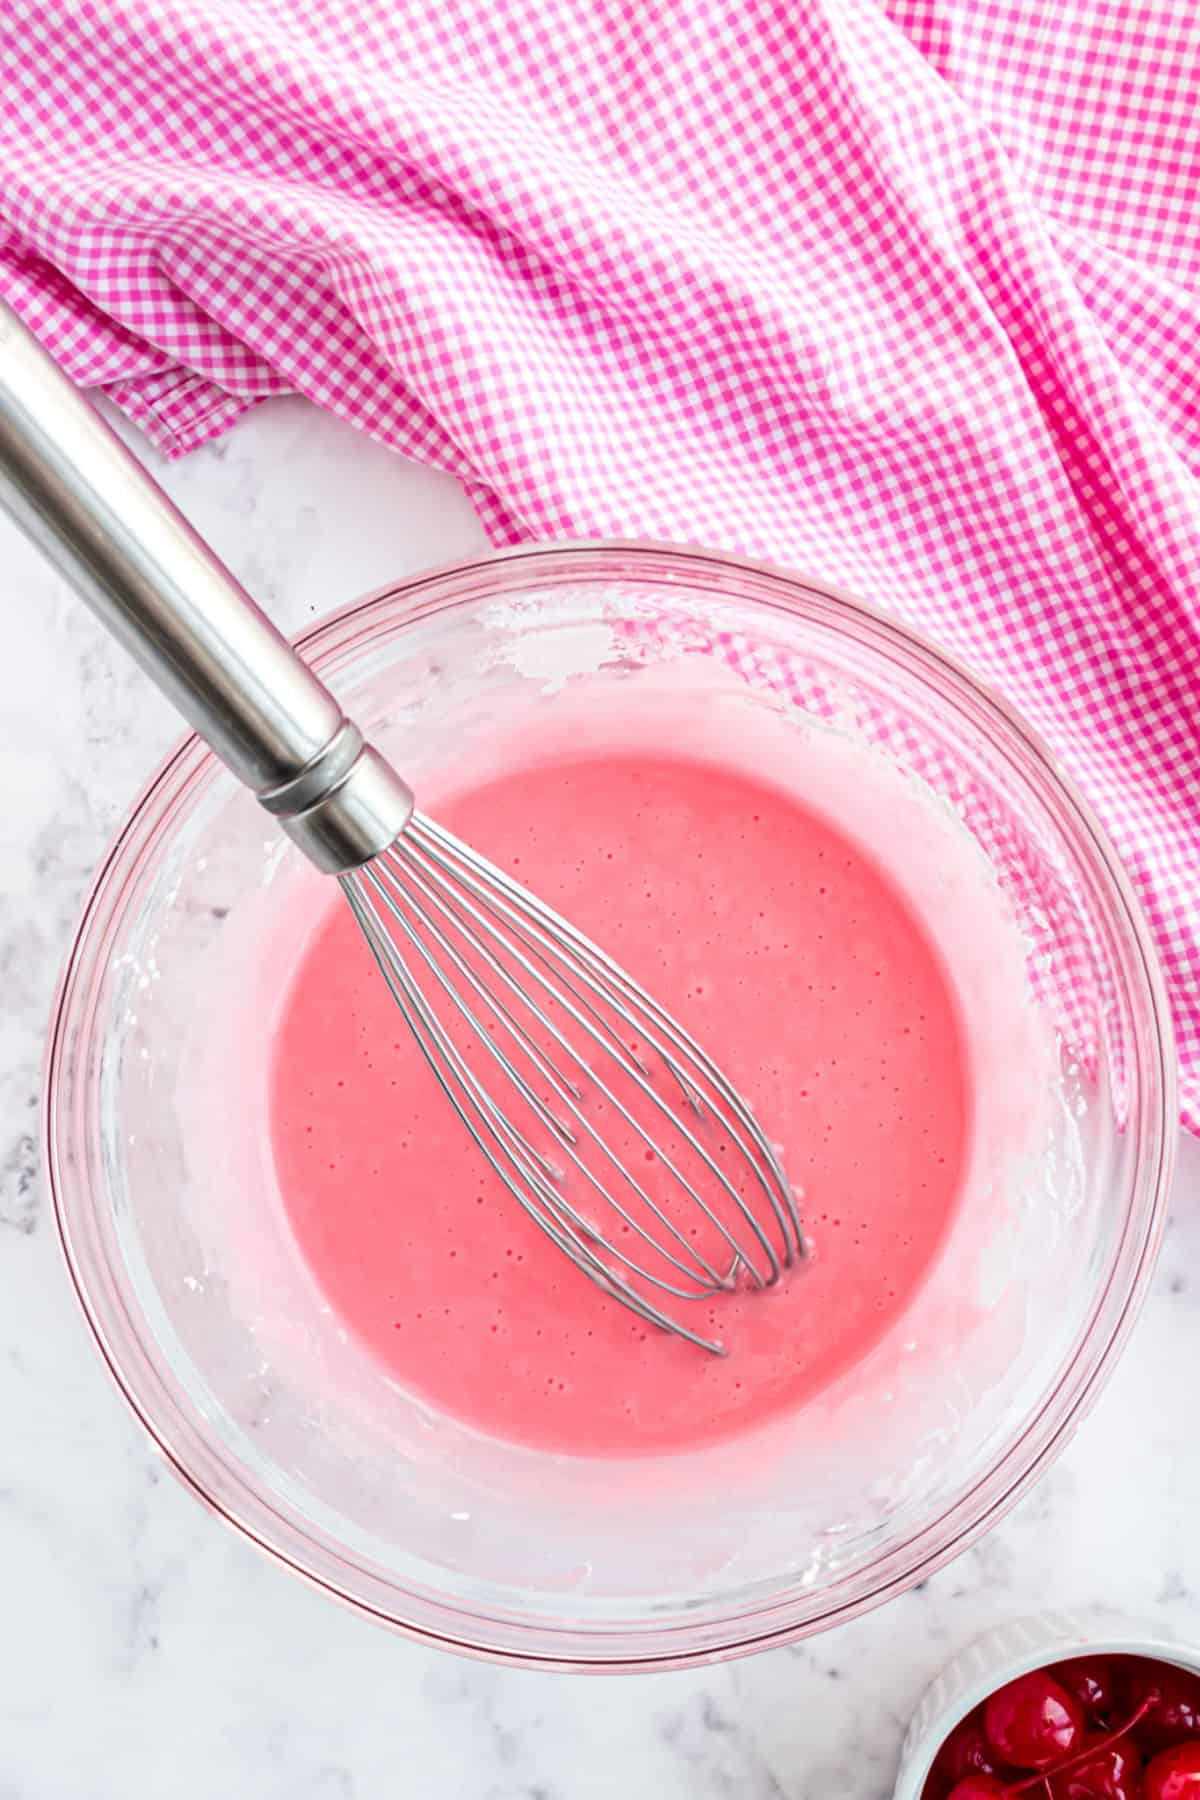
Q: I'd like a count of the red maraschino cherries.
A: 7